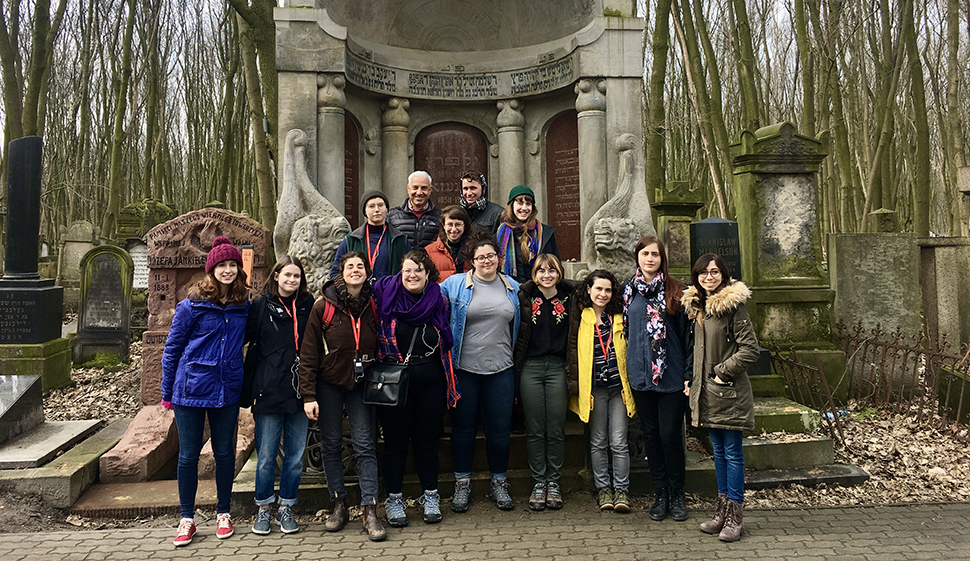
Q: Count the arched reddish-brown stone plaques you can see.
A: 3